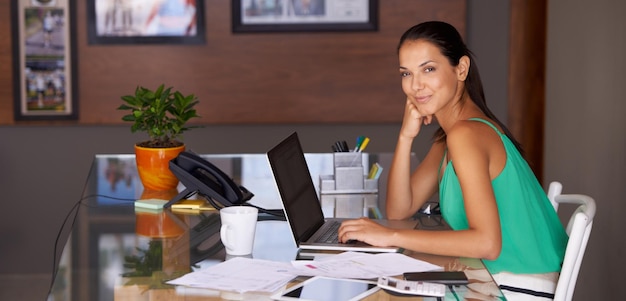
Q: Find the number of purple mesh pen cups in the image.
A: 0